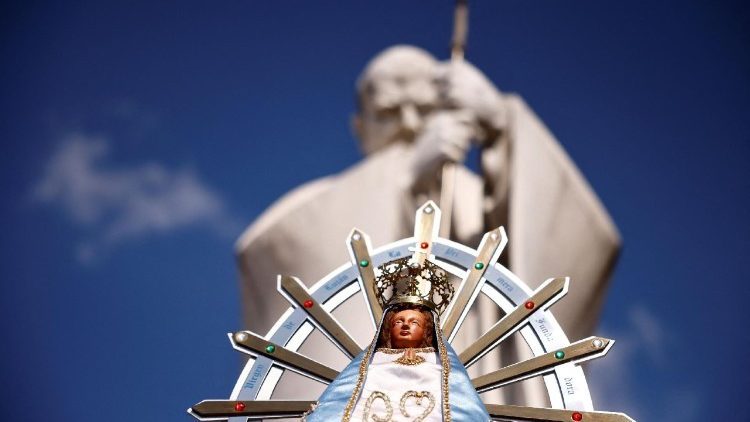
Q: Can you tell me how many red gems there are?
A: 5